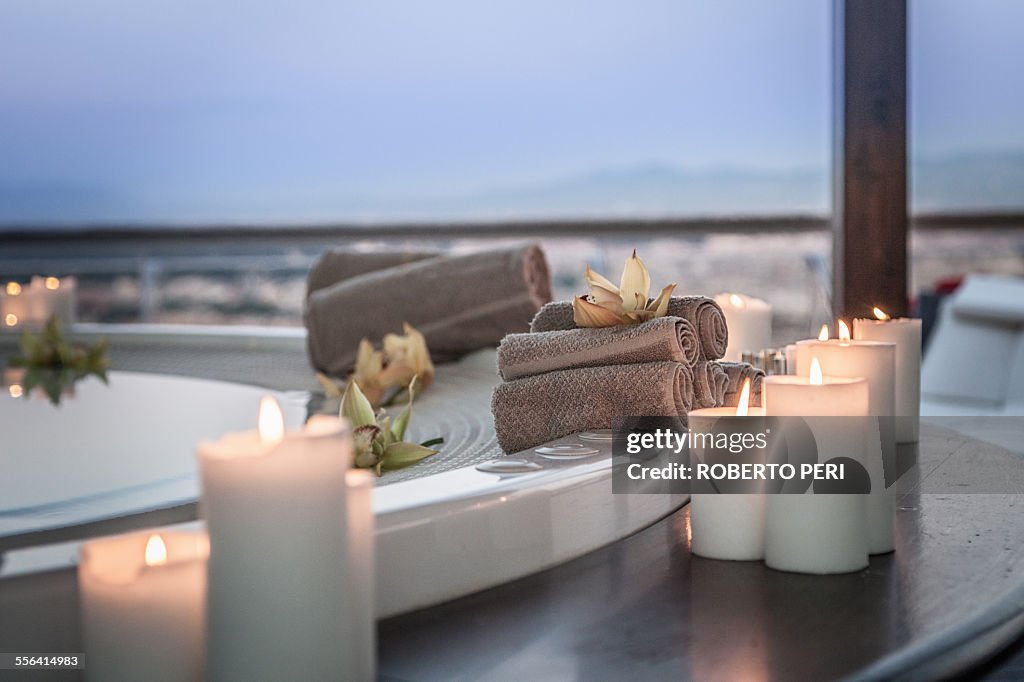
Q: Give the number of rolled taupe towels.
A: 7